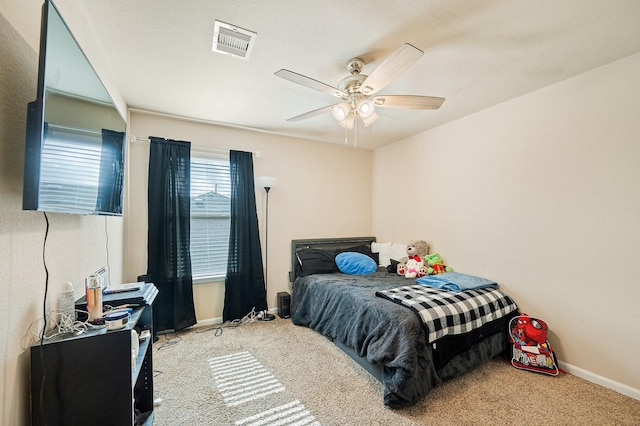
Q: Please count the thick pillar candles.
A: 0